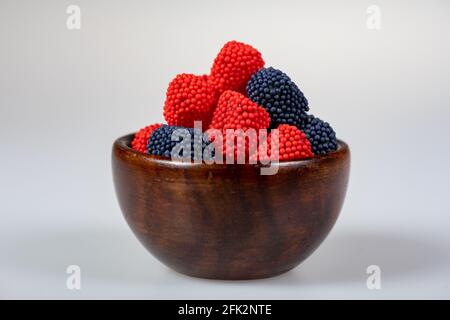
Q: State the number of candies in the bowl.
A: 8